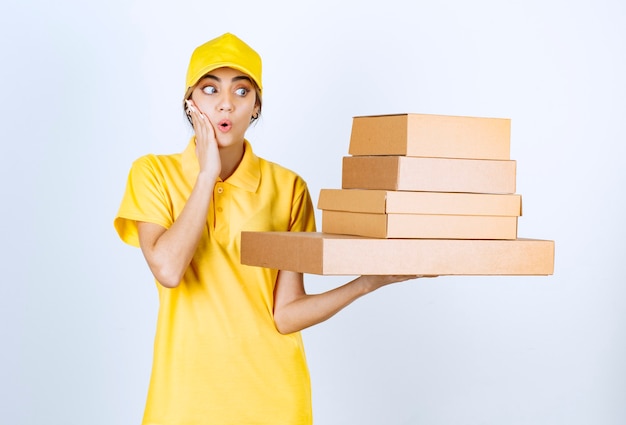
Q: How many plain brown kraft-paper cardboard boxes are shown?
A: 4